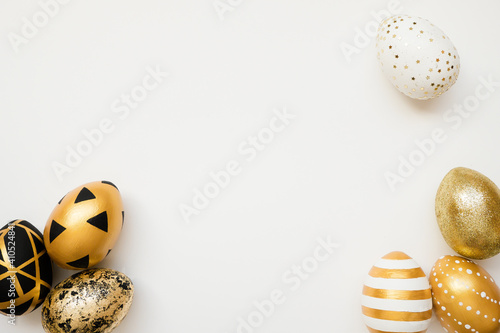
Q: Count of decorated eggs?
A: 7